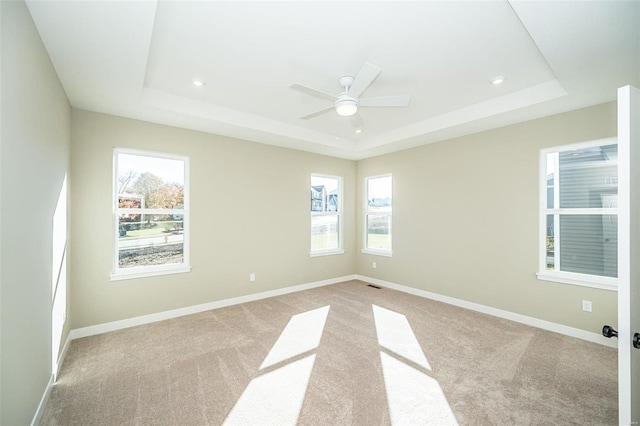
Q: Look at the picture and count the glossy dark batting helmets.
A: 0